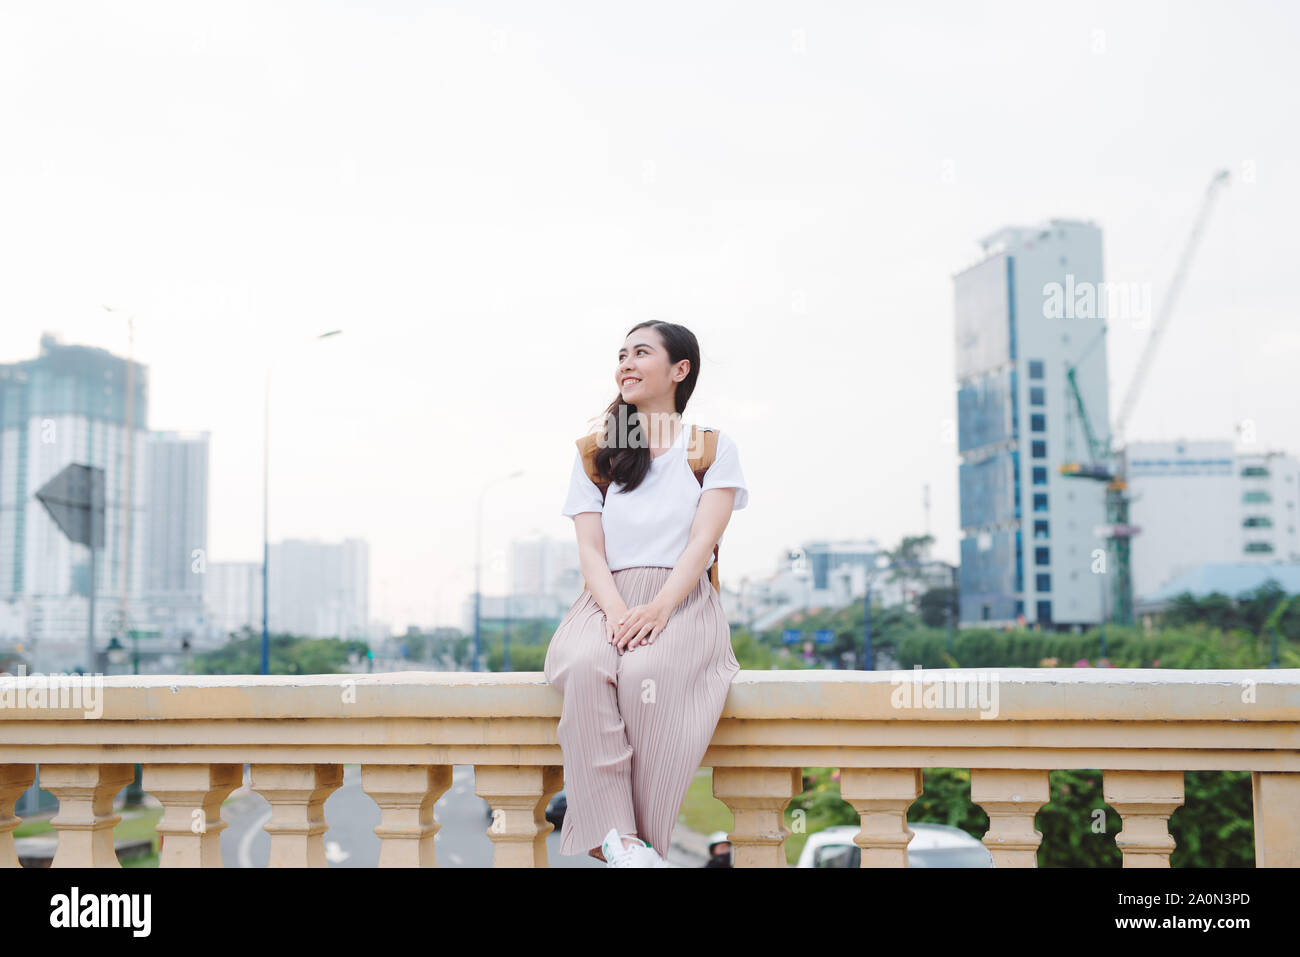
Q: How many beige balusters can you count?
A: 10